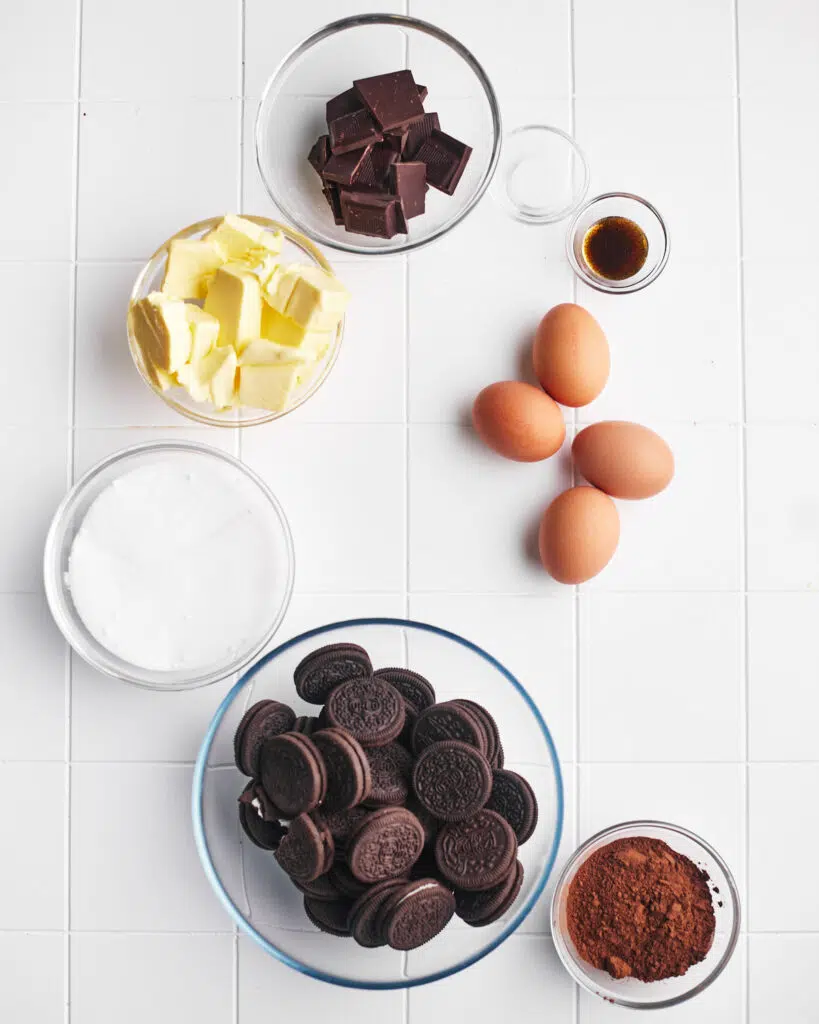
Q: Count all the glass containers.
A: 7